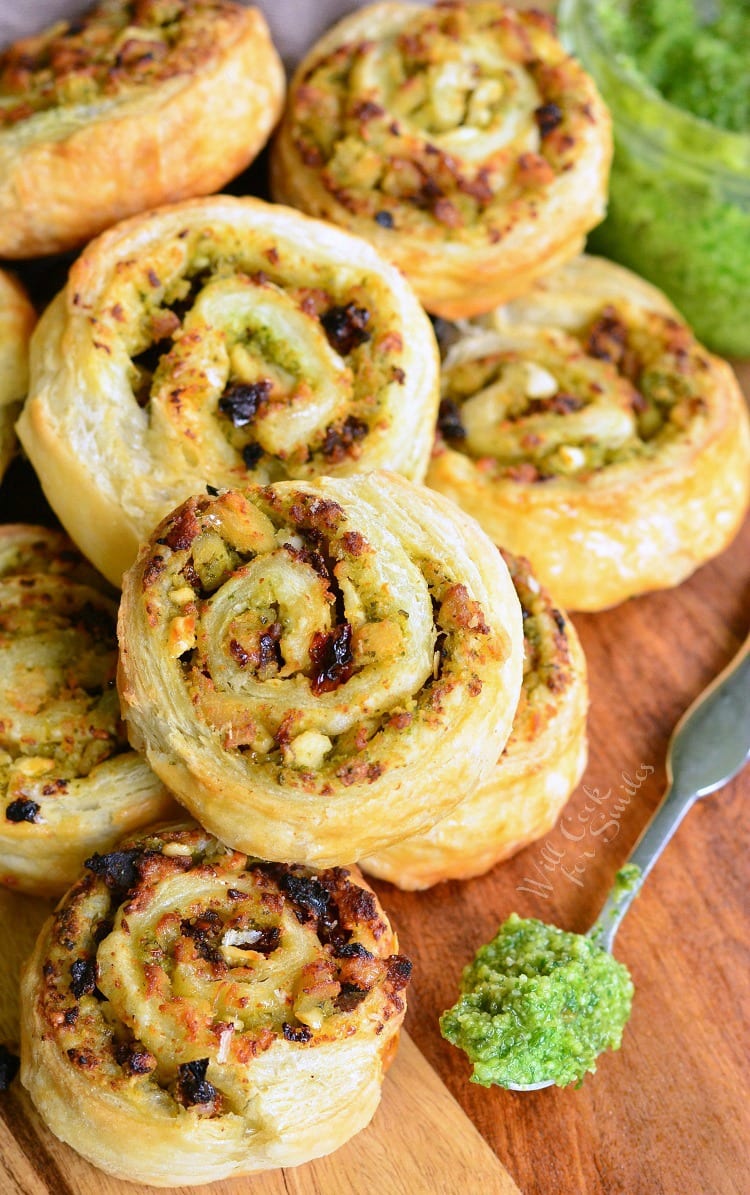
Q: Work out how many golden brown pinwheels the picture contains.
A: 9